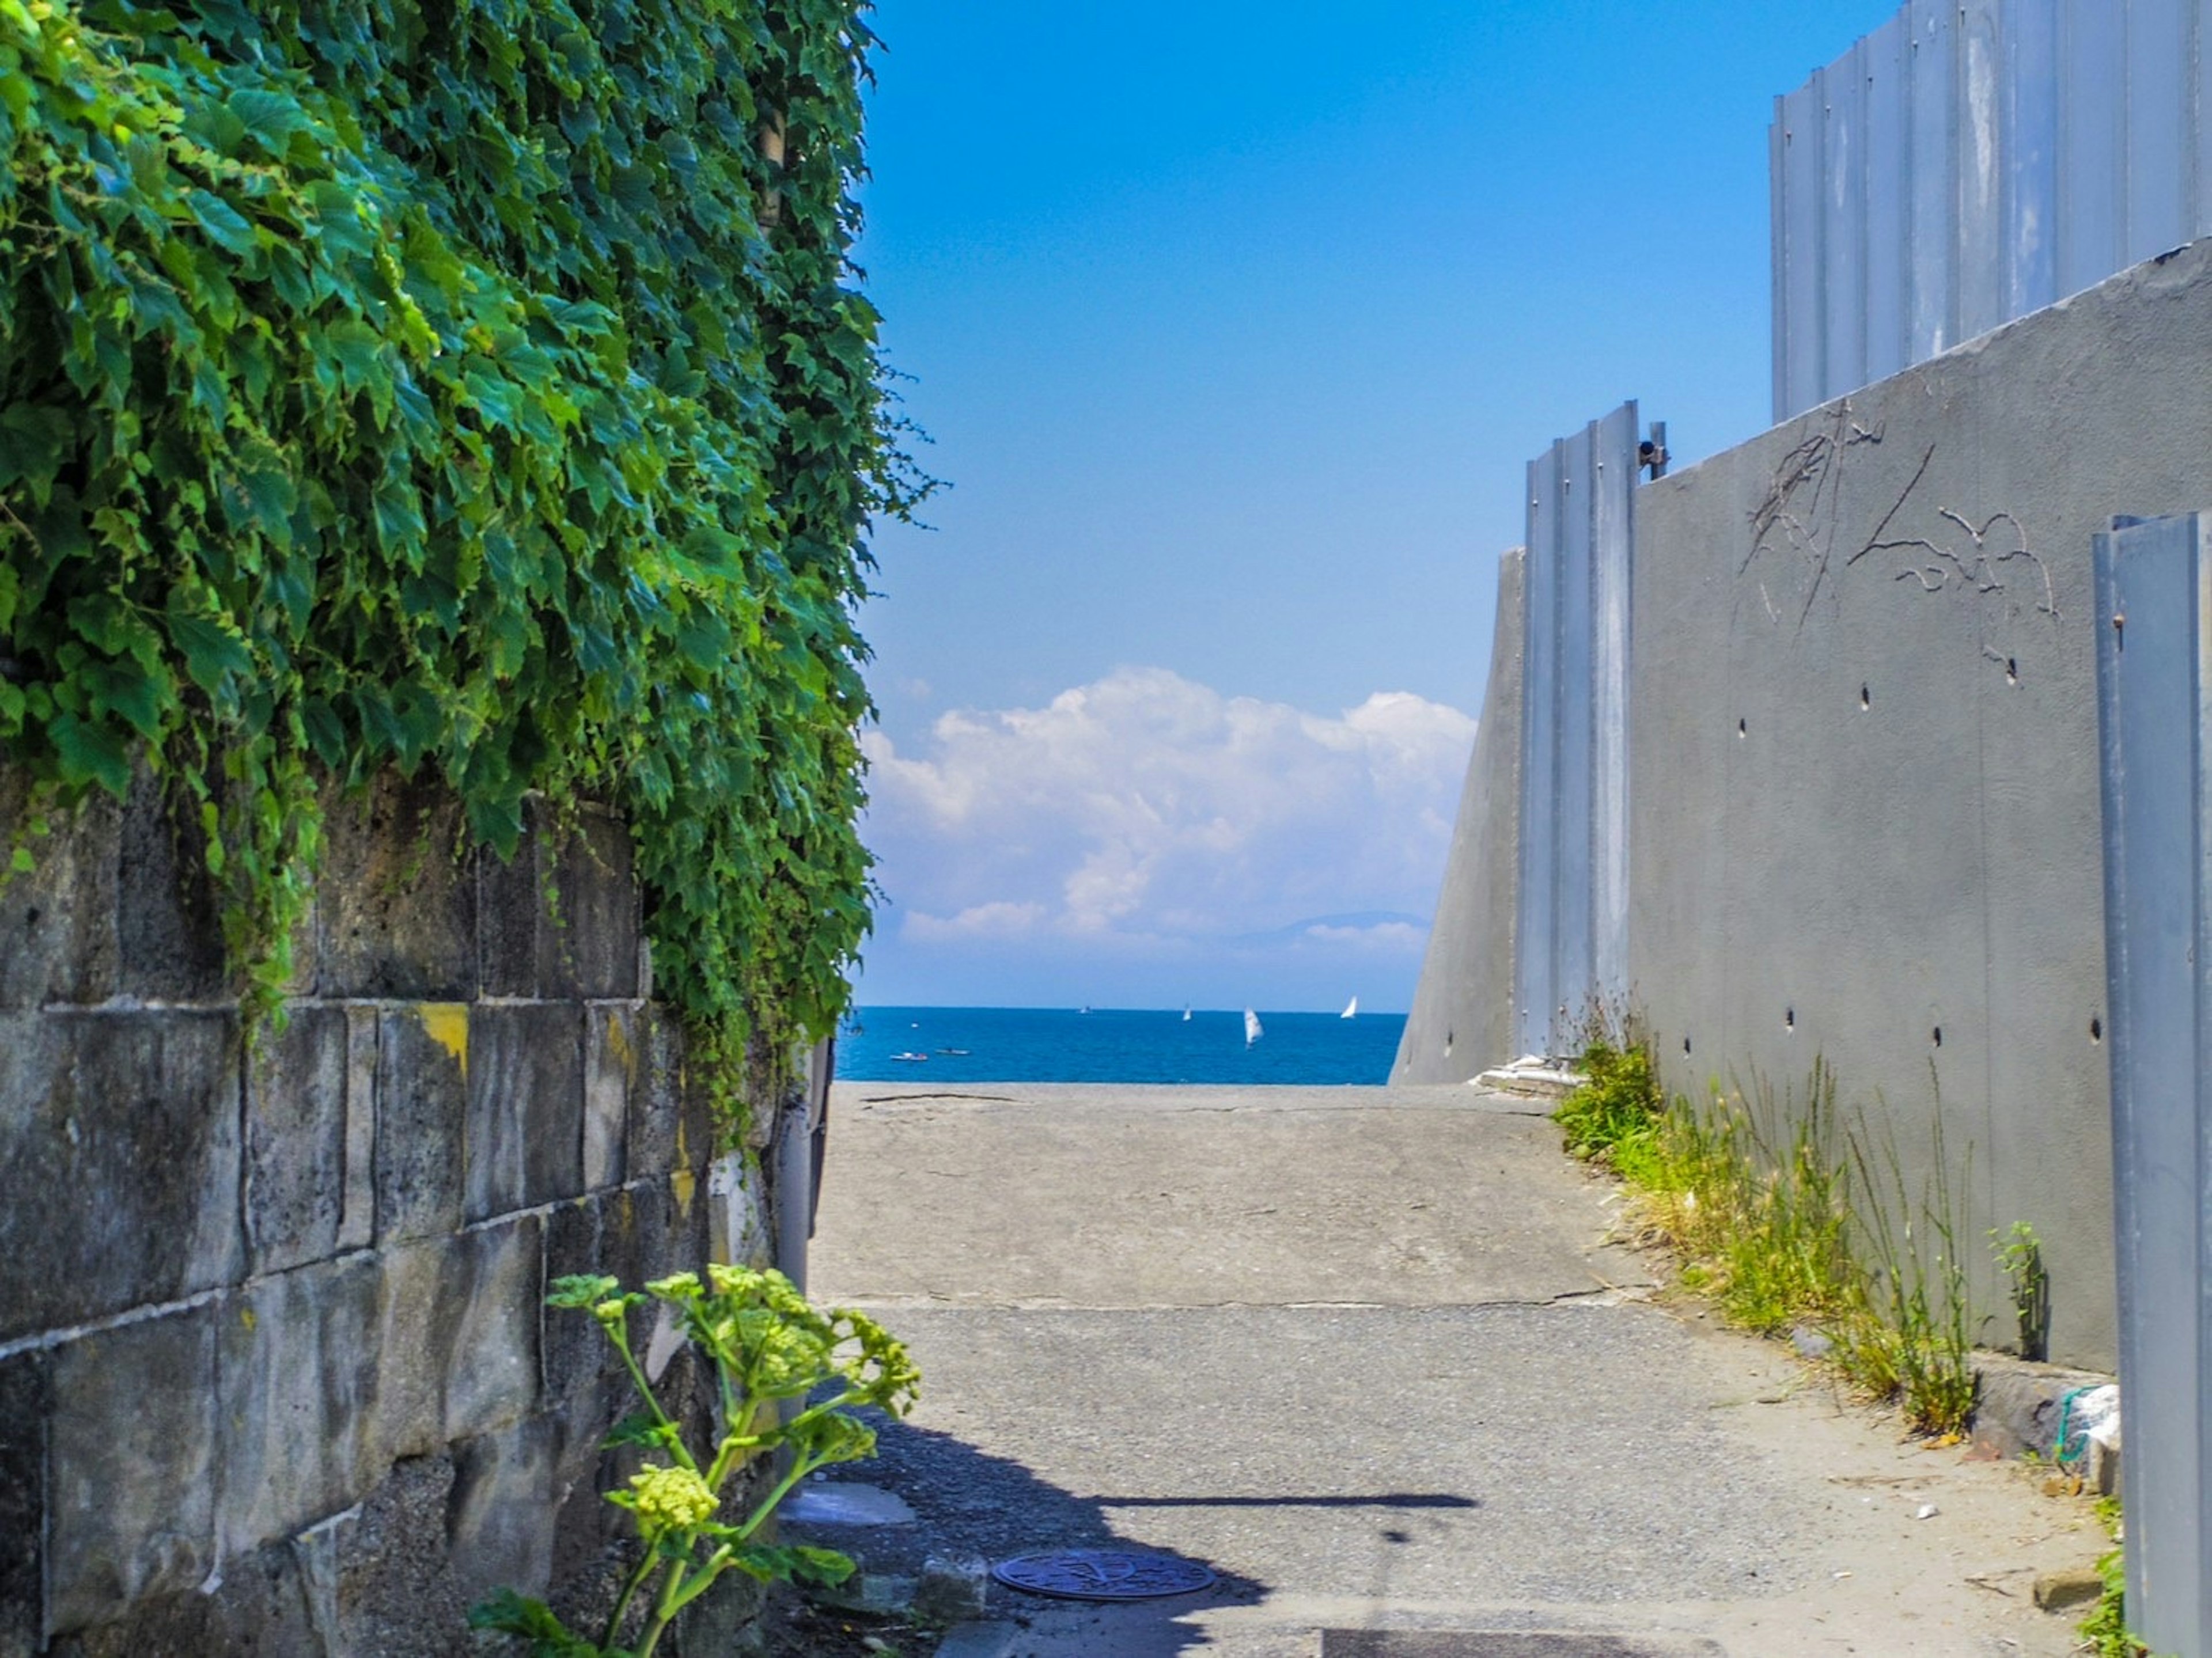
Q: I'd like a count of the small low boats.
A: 2